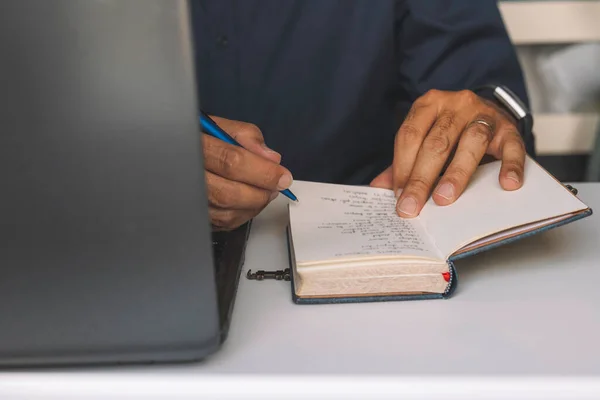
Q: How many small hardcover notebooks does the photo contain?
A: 1